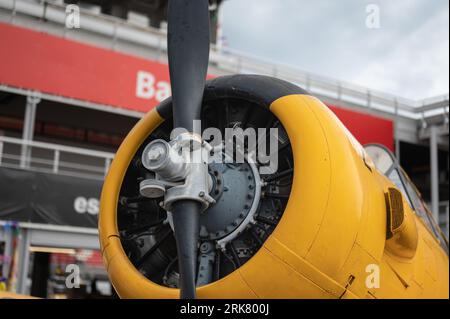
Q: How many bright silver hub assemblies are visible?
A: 1